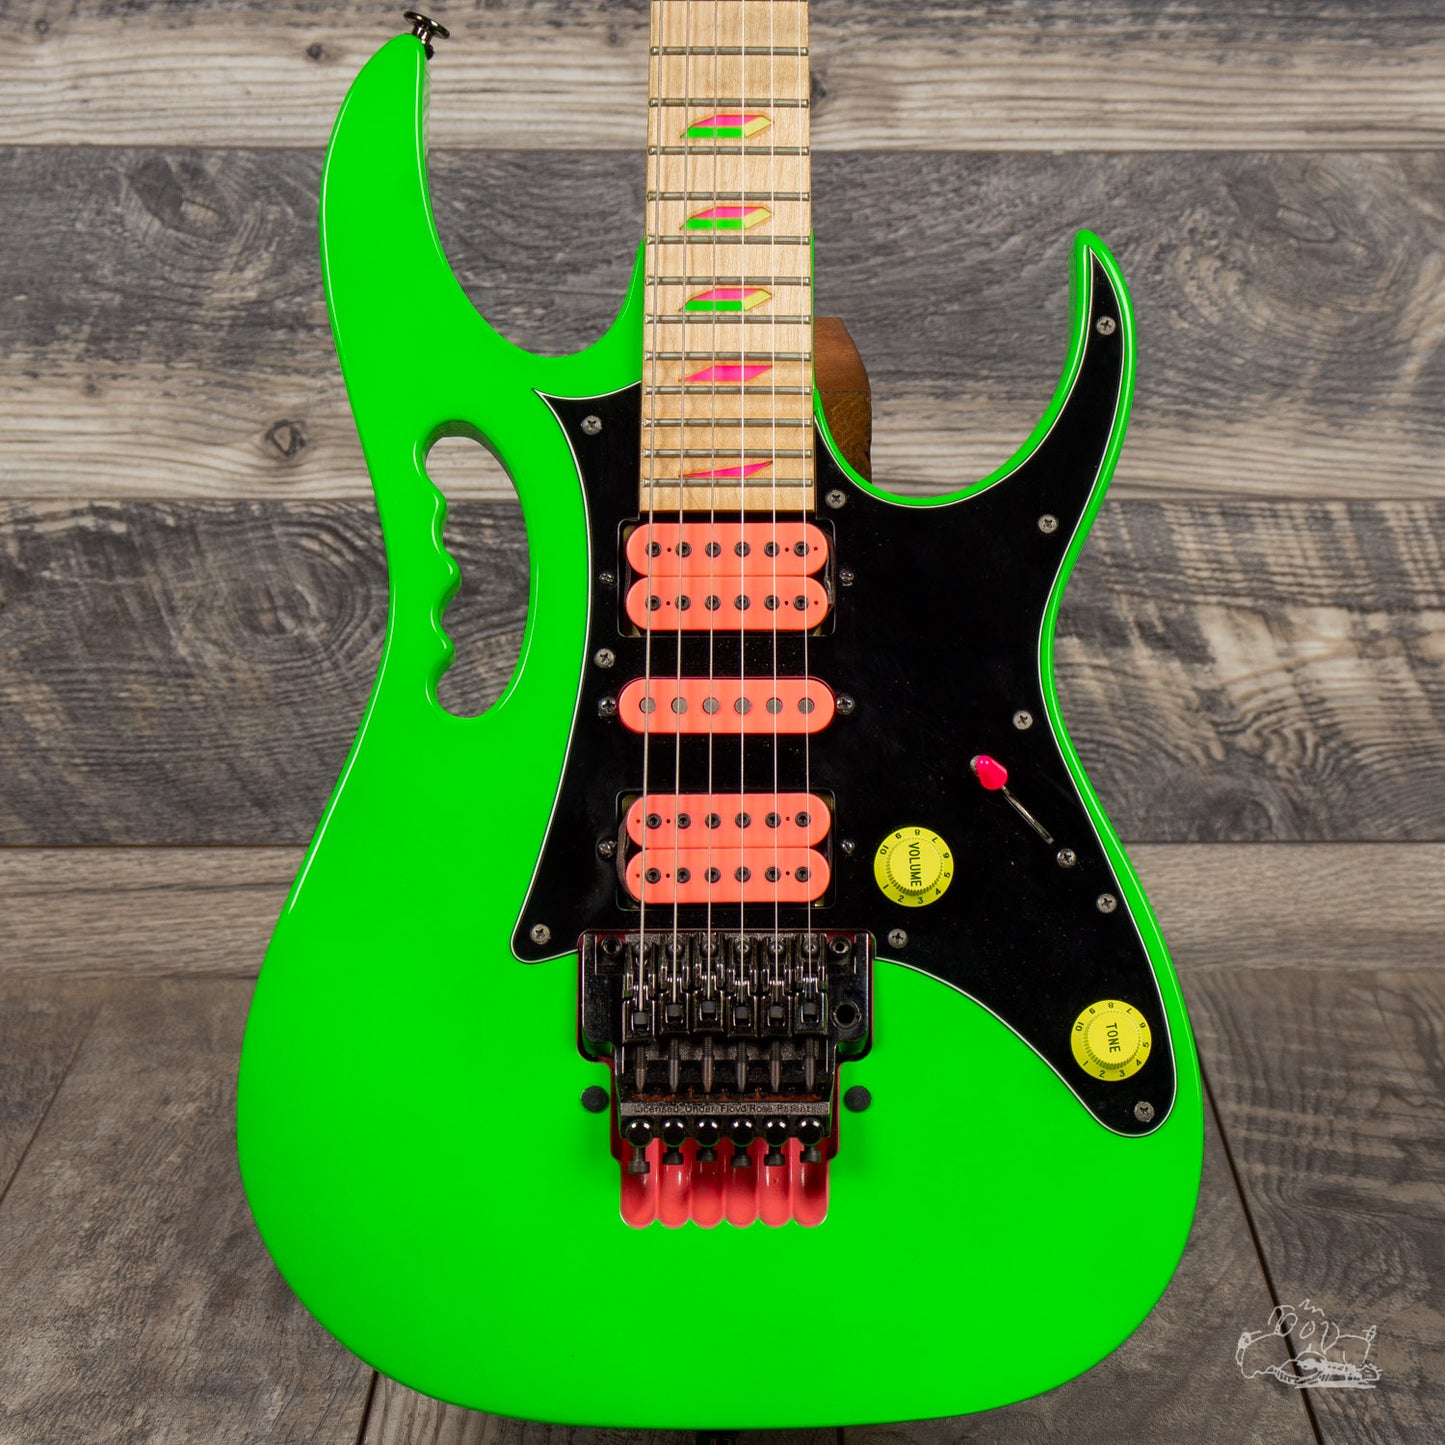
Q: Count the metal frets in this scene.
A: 12